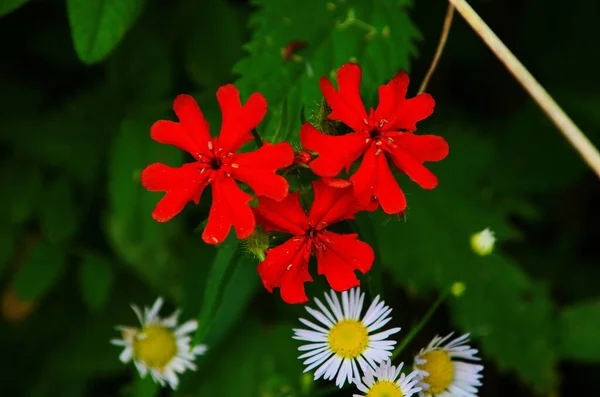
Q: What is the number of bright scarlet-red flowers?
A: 3